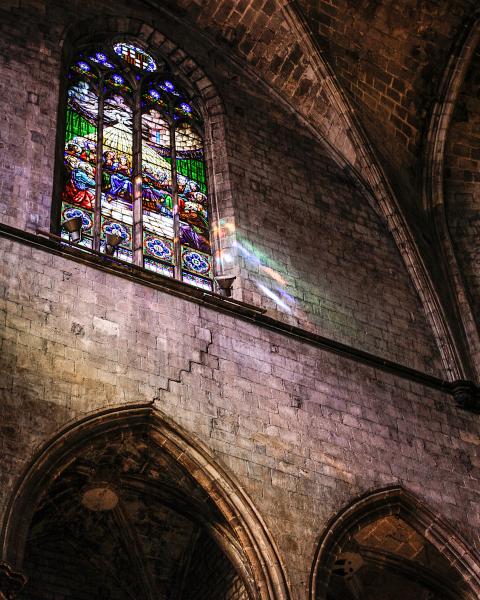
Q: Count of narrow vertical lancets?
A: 4